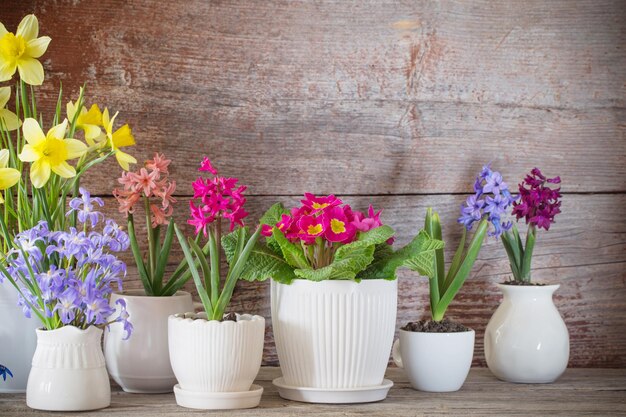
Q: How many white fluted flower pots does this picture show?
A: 2